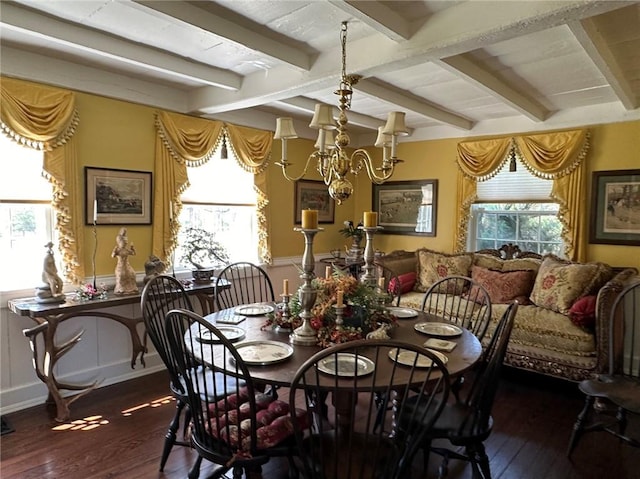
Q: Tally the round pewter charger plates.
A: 7